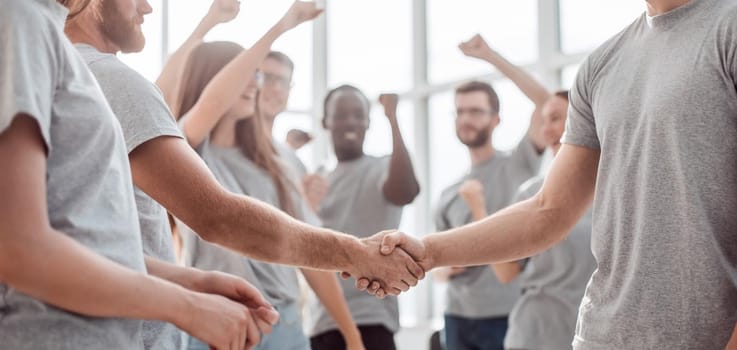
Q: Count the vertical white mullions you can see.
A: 4